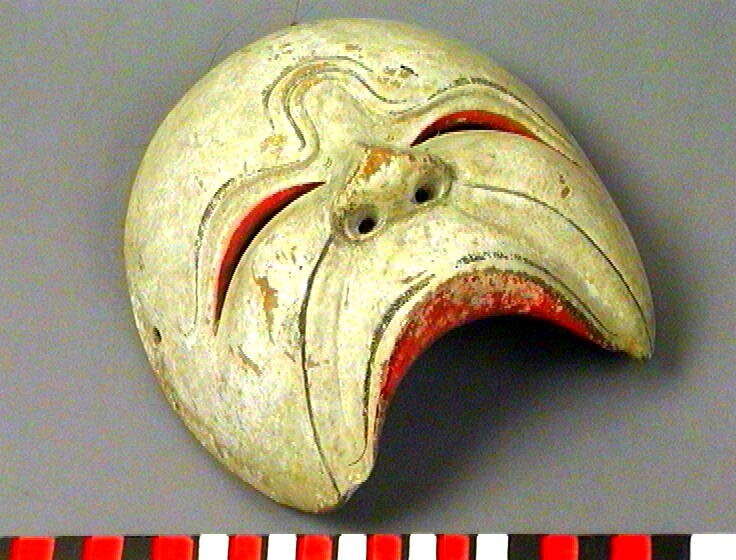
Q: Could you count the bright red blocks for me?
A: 9